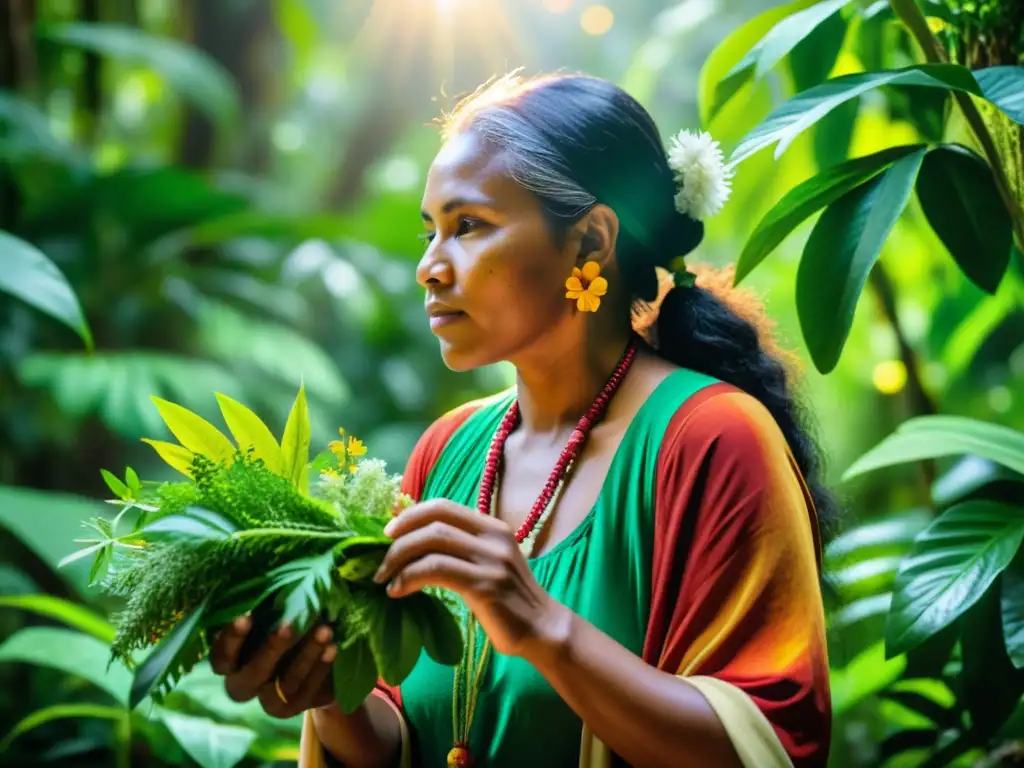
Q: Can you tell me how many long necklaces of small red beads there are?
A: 1